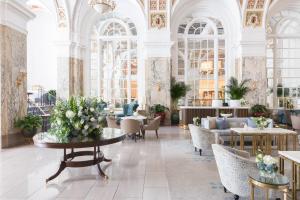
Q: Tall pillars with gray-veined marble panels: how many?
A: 4